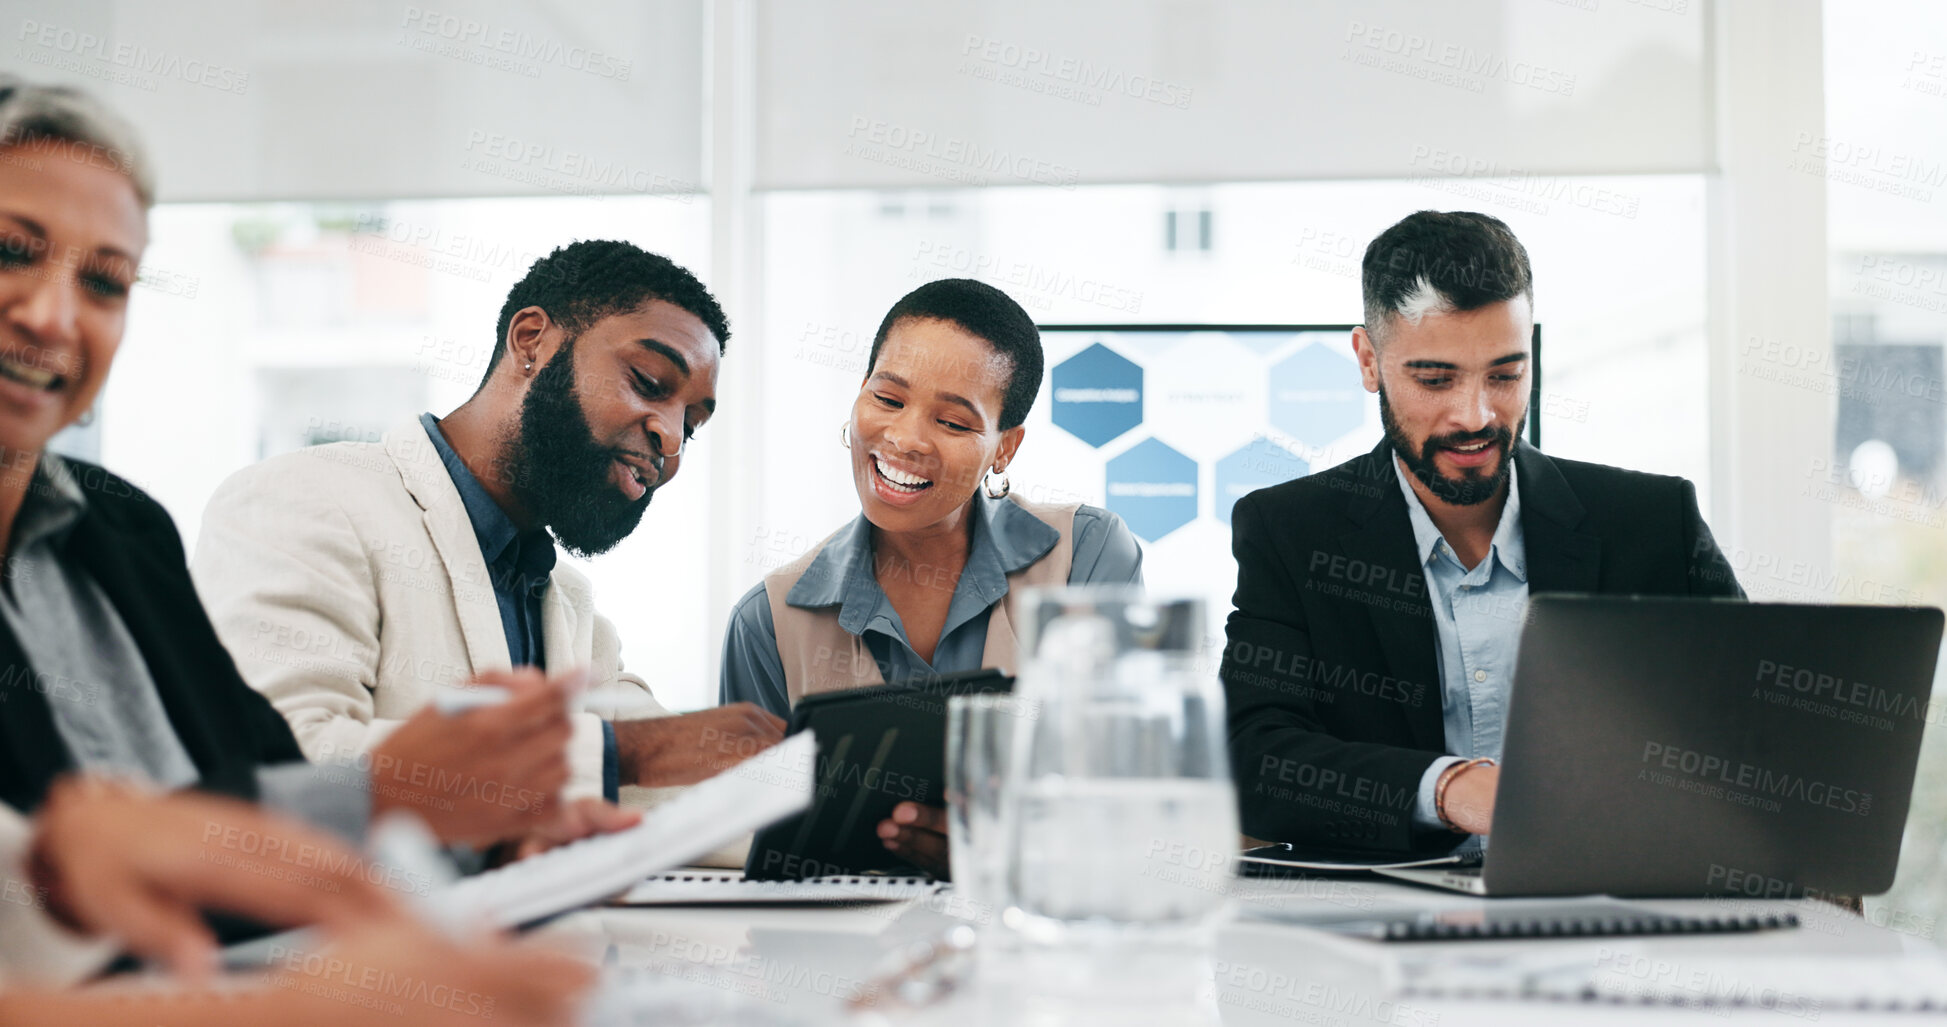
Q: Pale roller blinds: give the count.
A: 2